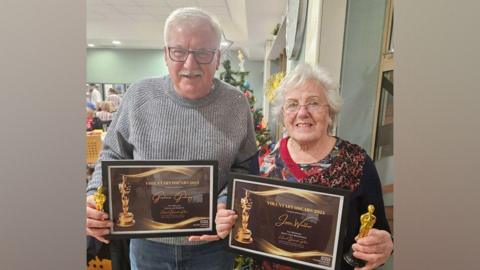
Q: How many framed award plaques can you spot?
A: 2